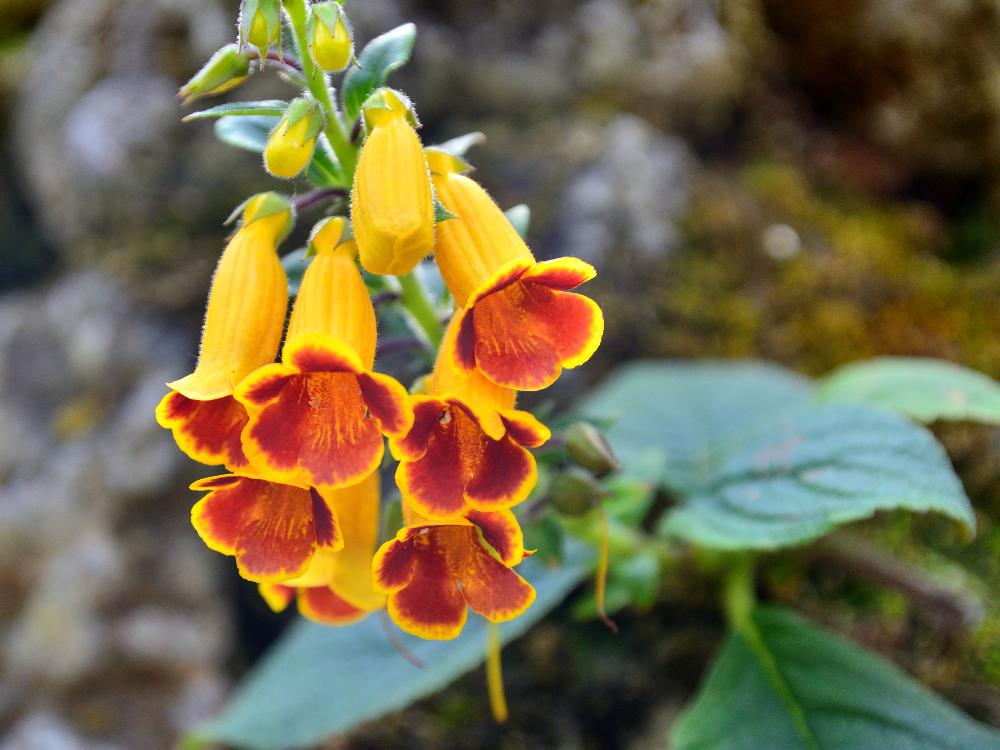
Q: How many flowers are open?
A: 7